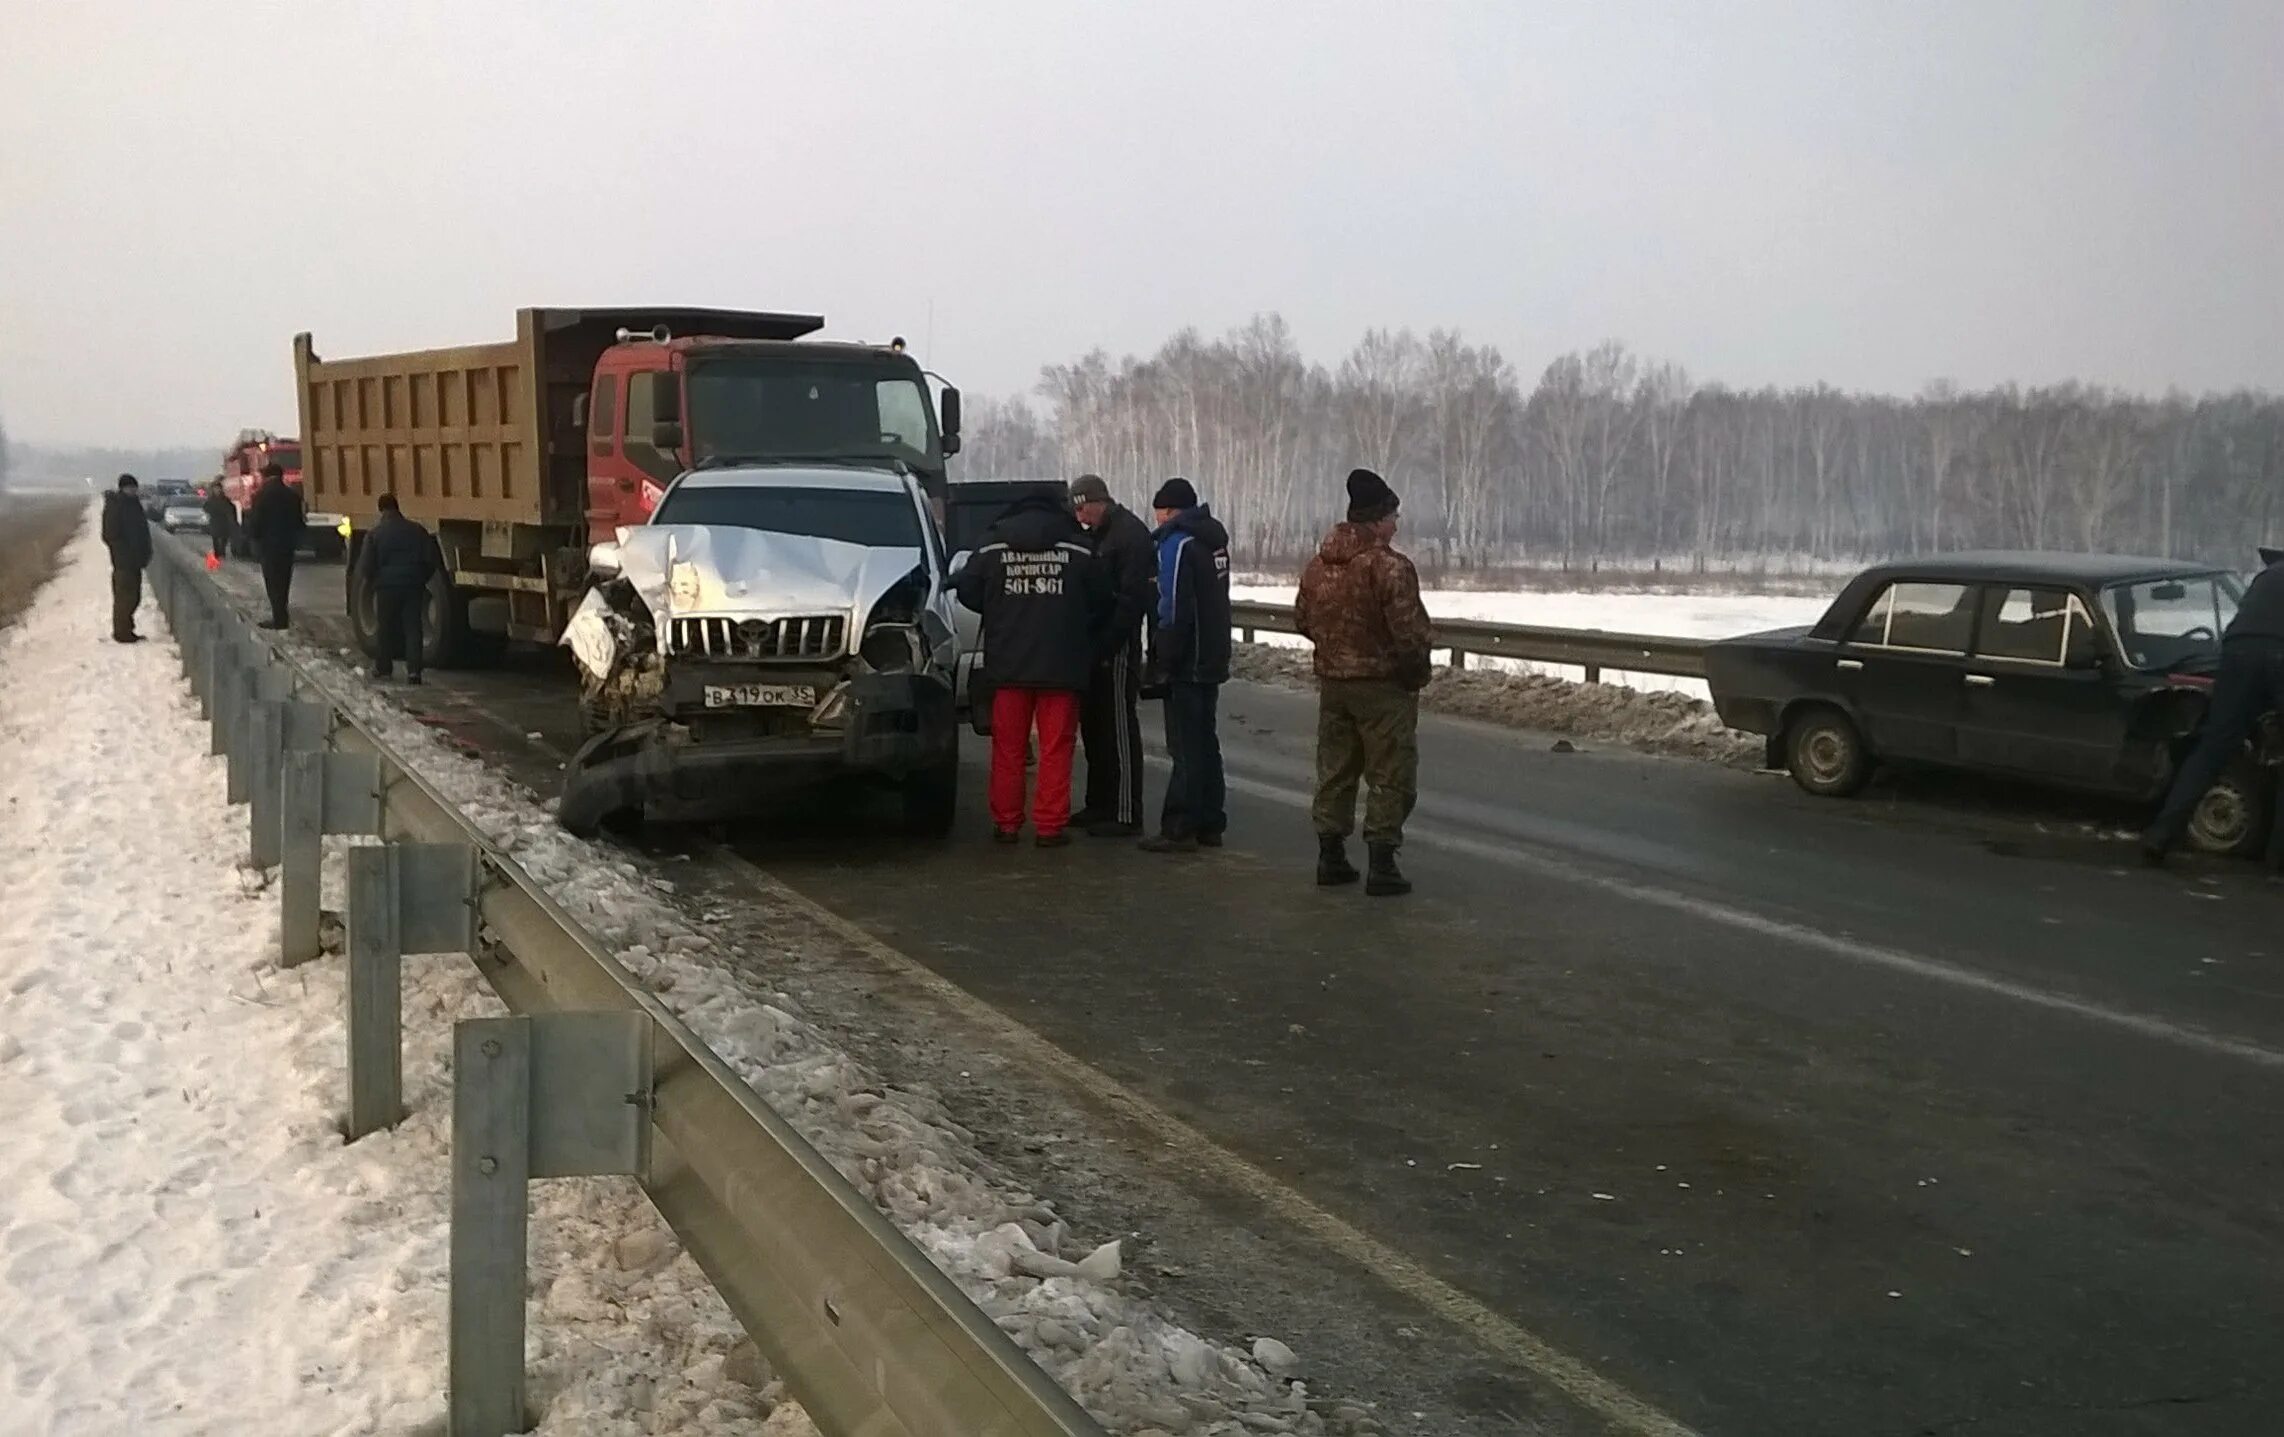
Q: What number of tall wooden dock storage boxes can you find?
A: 0